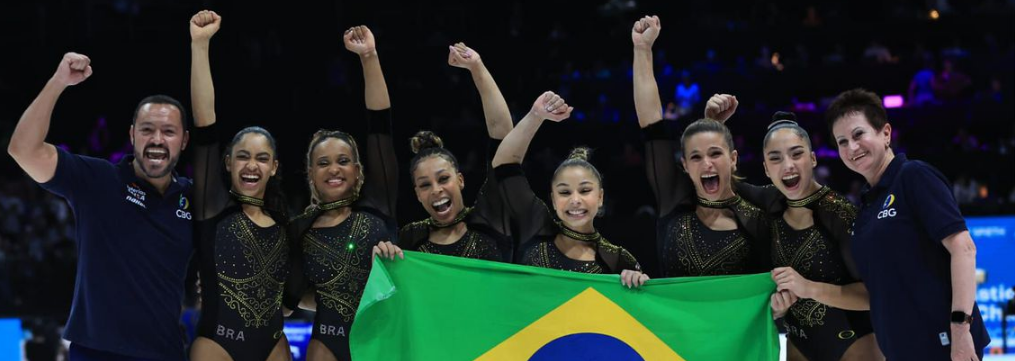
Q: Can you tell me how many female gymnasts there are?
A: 6